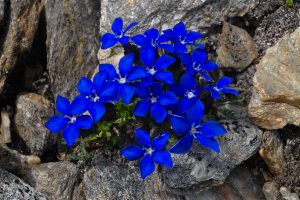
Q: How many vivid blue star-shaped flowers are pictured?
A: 13